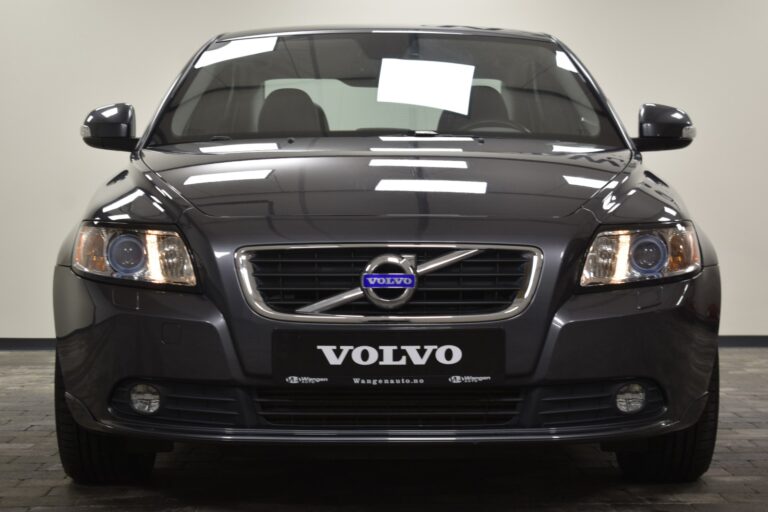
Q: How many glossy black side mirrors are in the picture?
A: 2